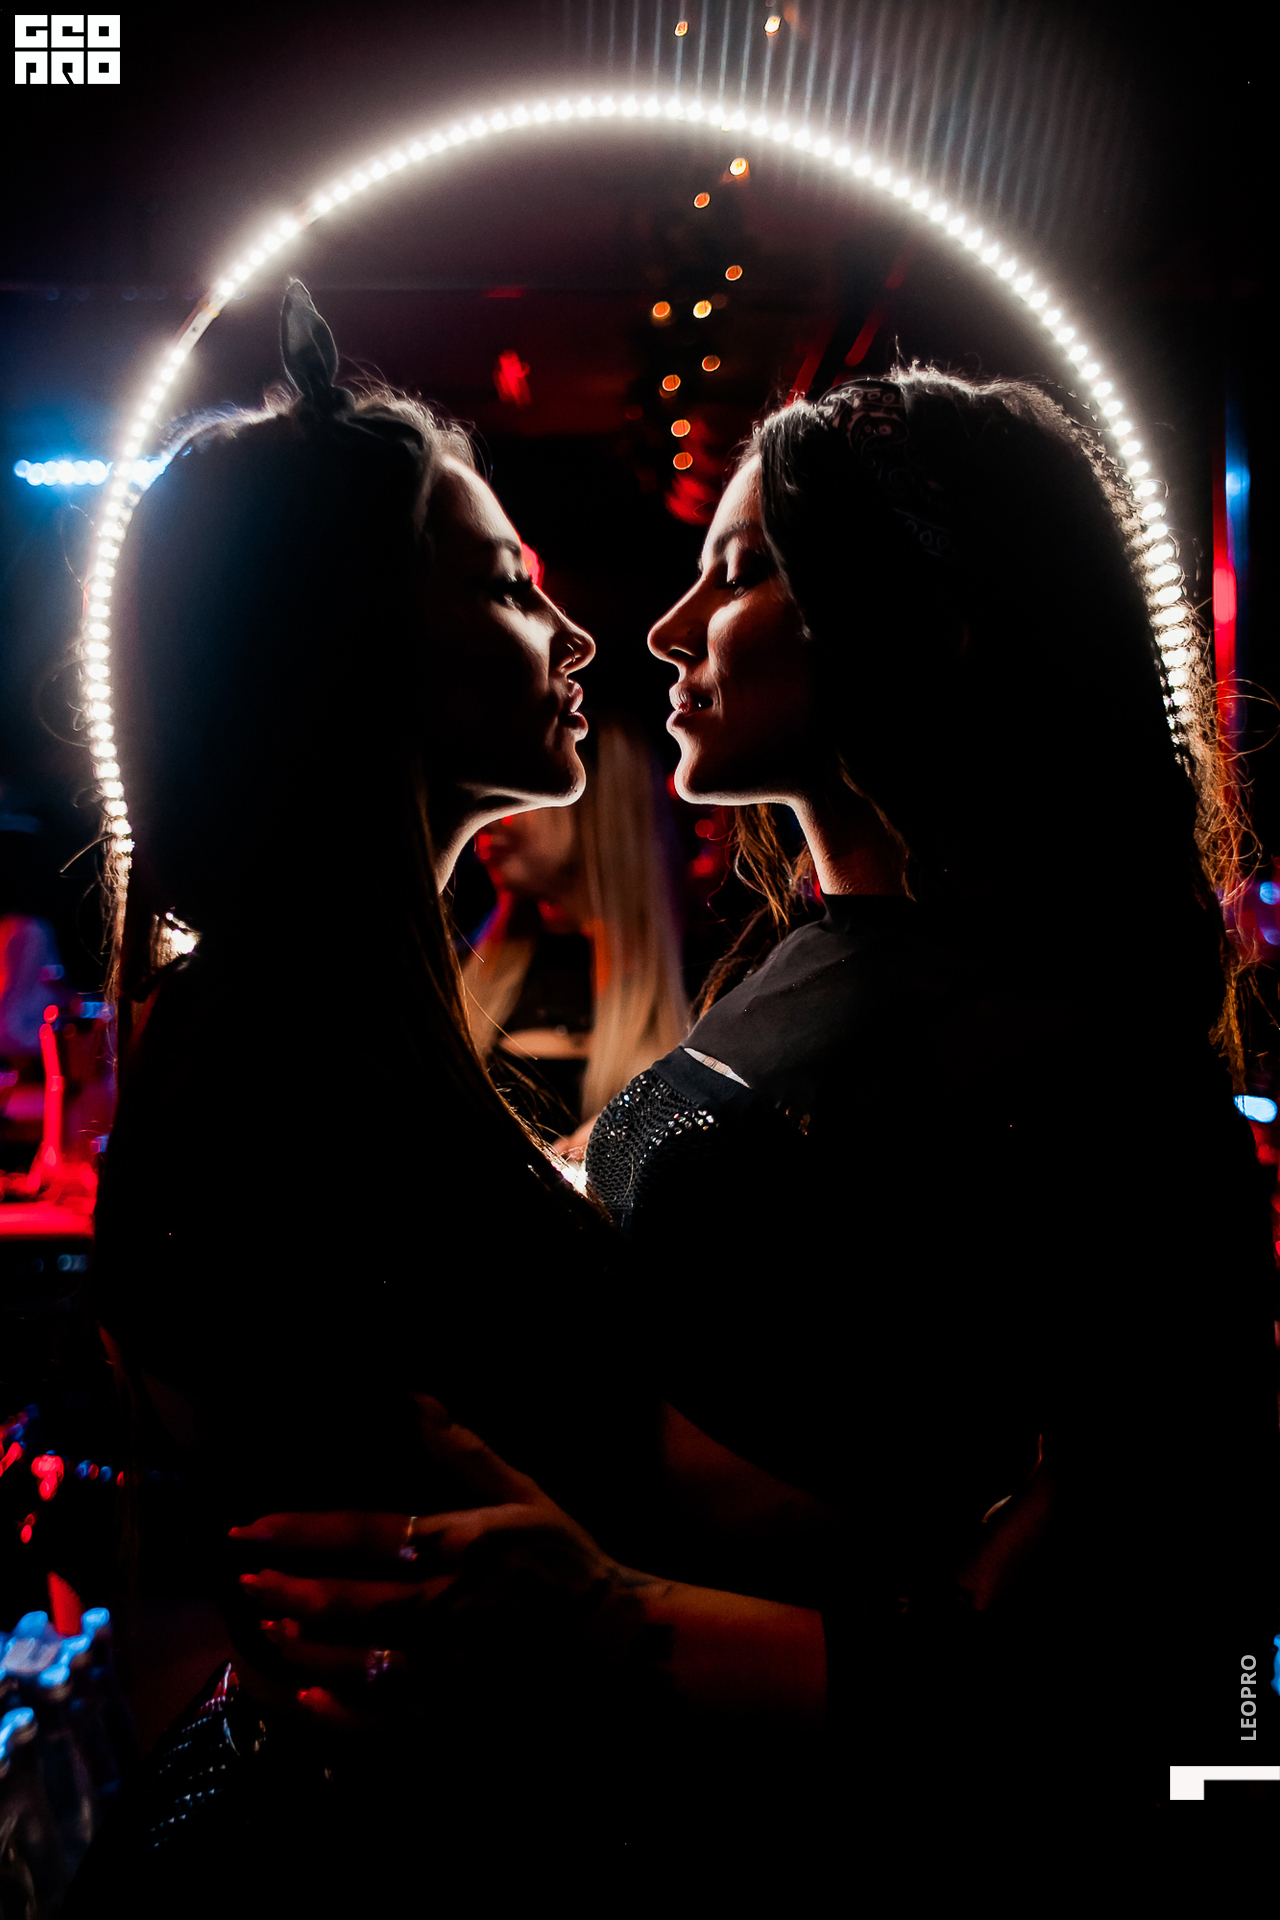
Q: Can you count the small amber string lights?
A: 11